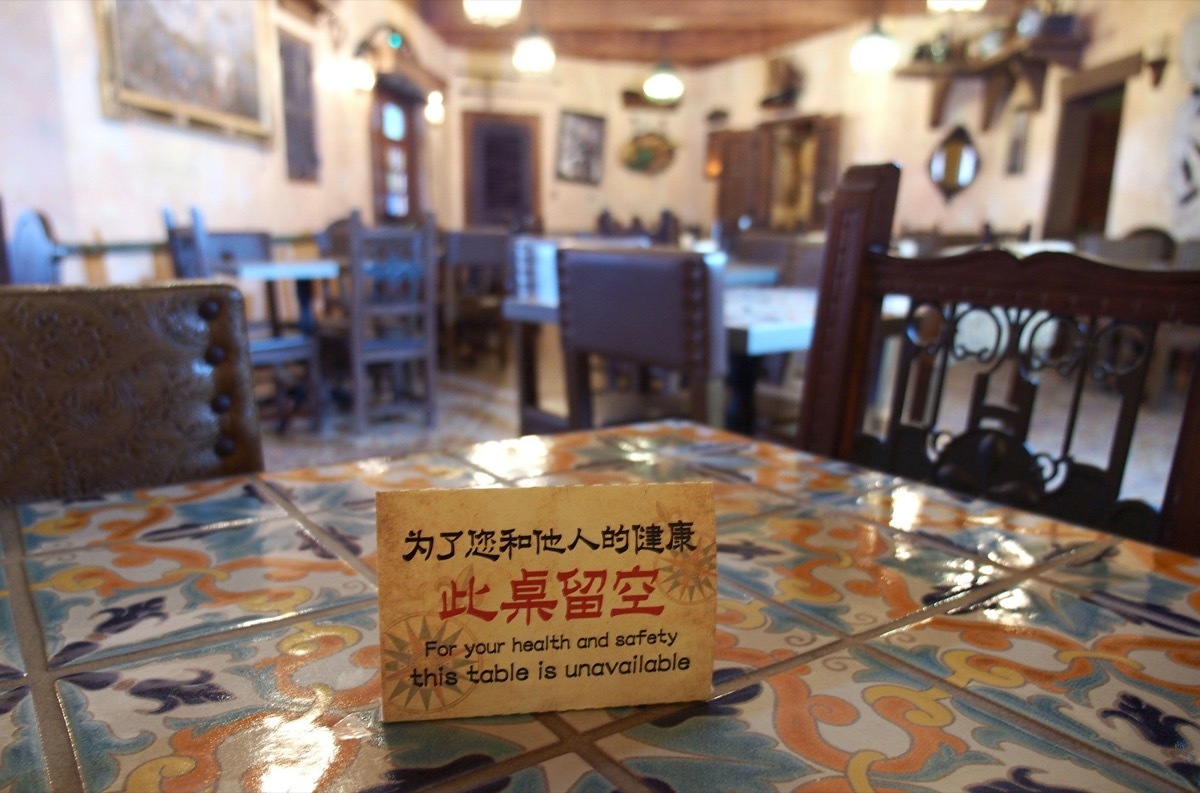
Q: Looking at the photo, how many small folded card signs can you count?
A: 1